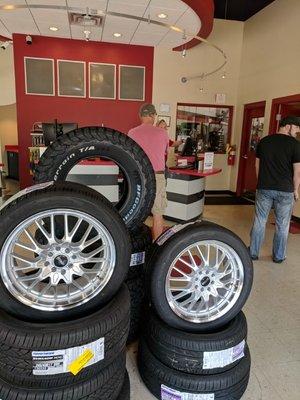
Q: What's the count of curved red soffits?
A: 1